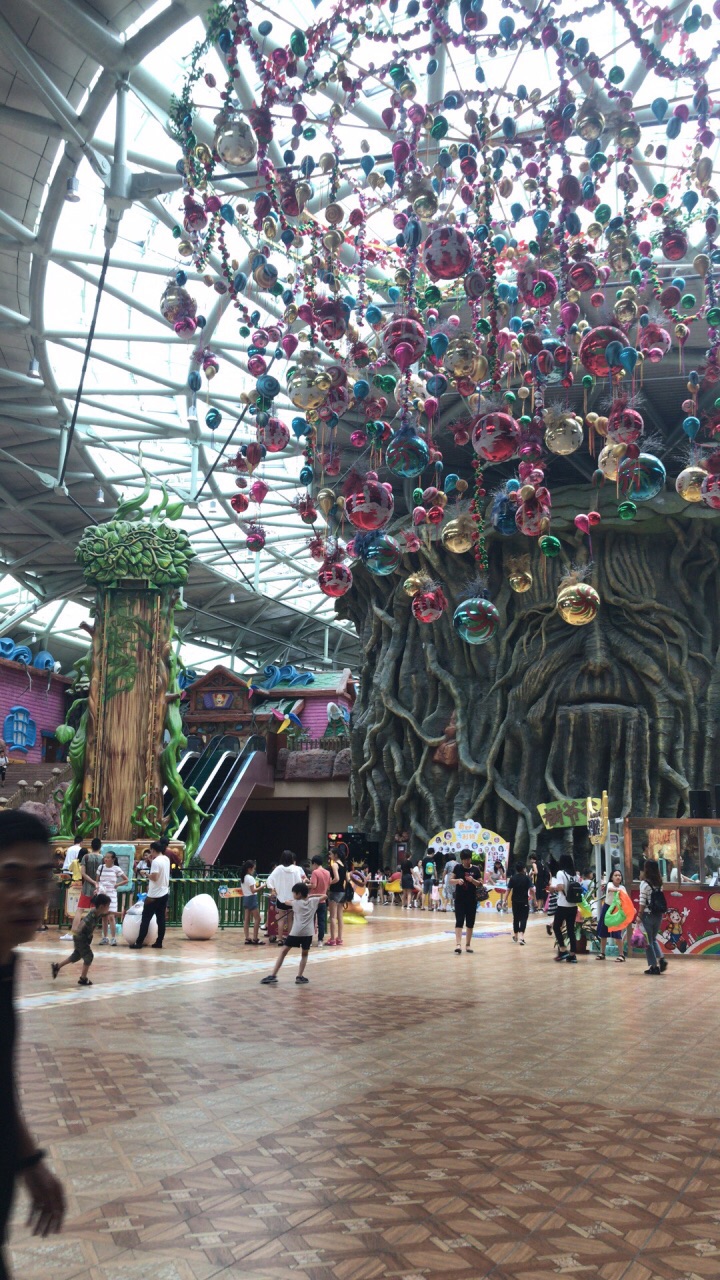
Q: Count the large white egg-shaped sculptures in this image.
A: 2